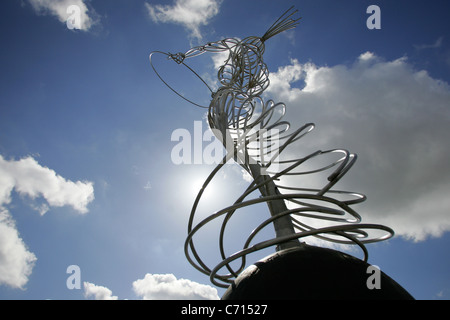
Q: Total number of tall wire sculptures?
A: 1